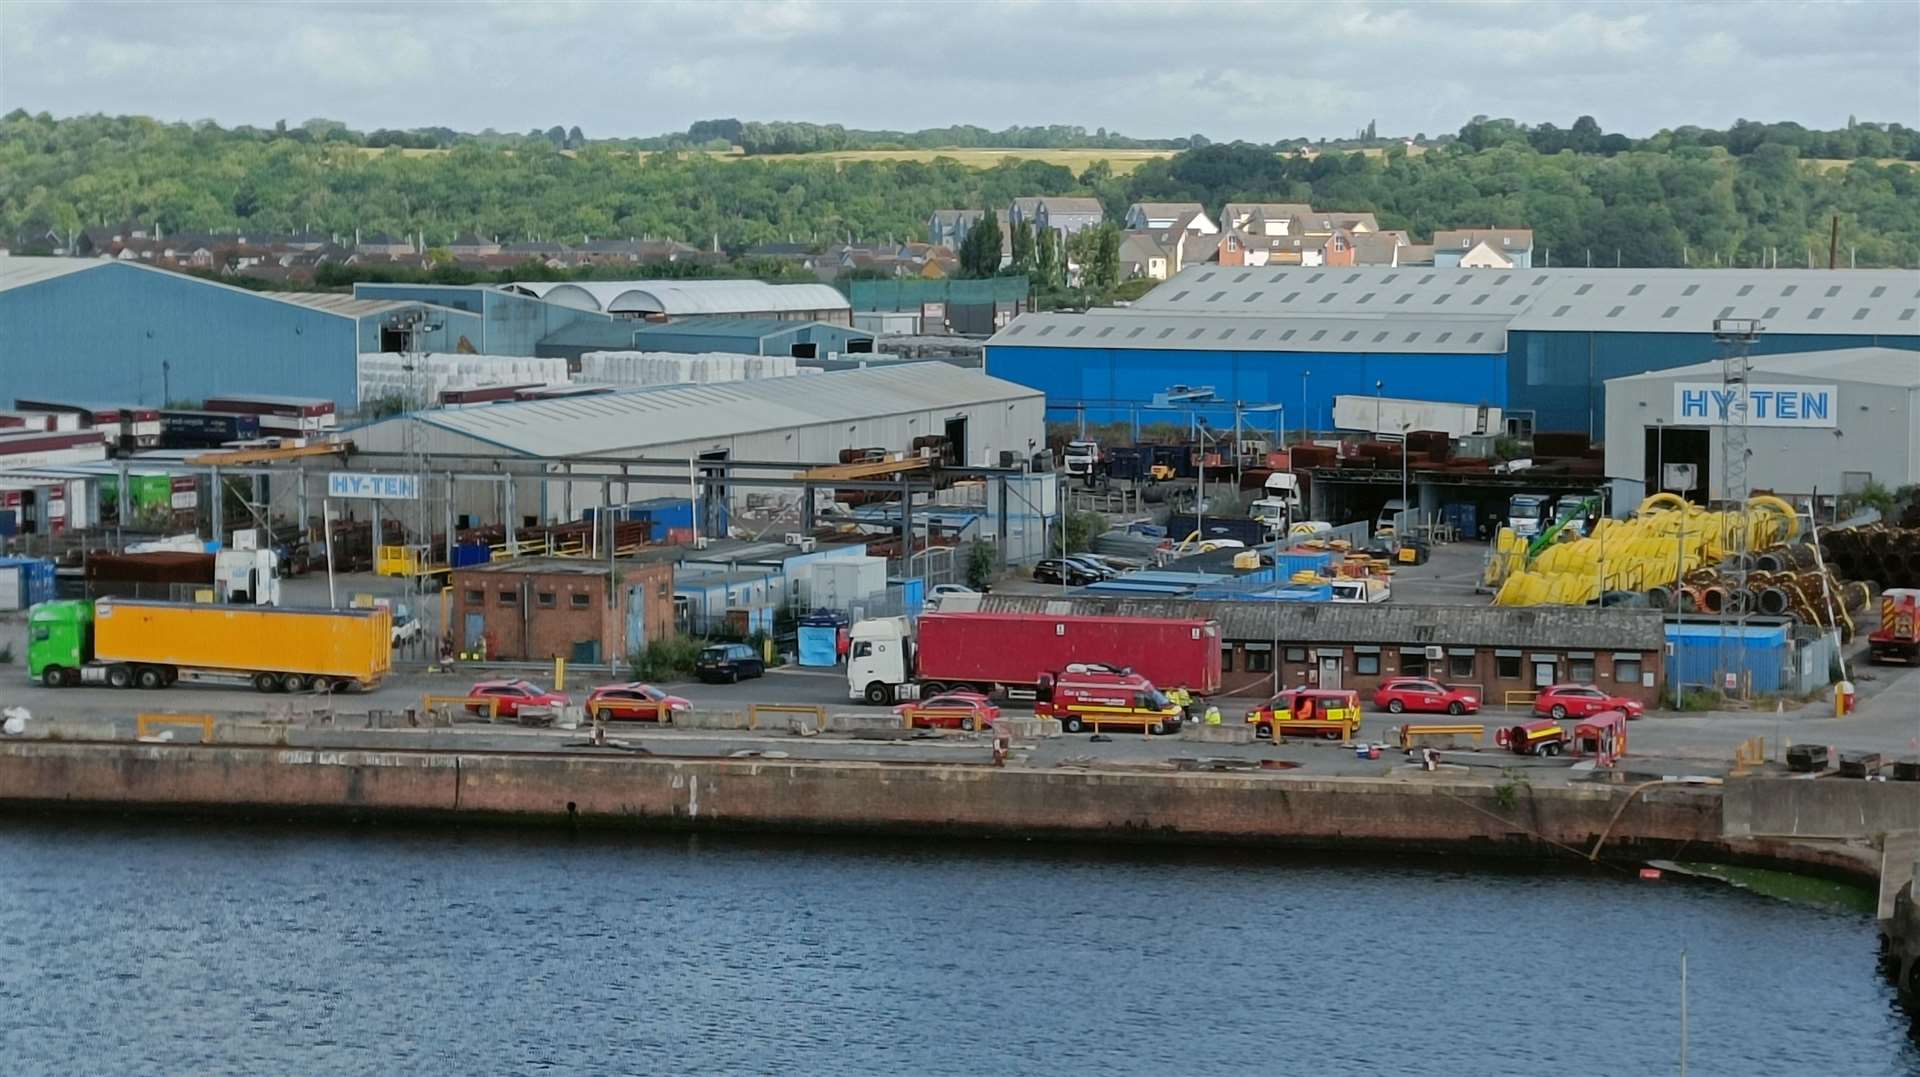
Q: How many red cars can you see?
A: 5